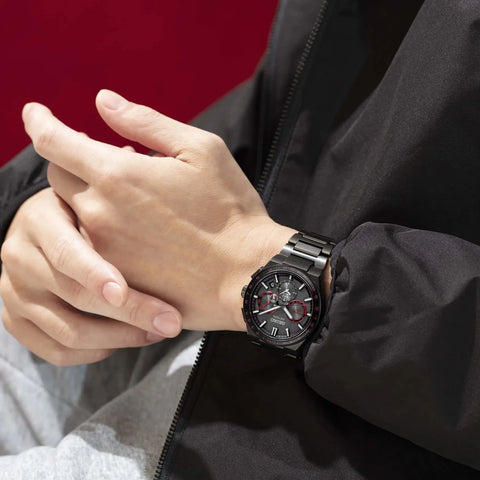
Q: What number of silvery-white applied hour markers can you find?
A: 12